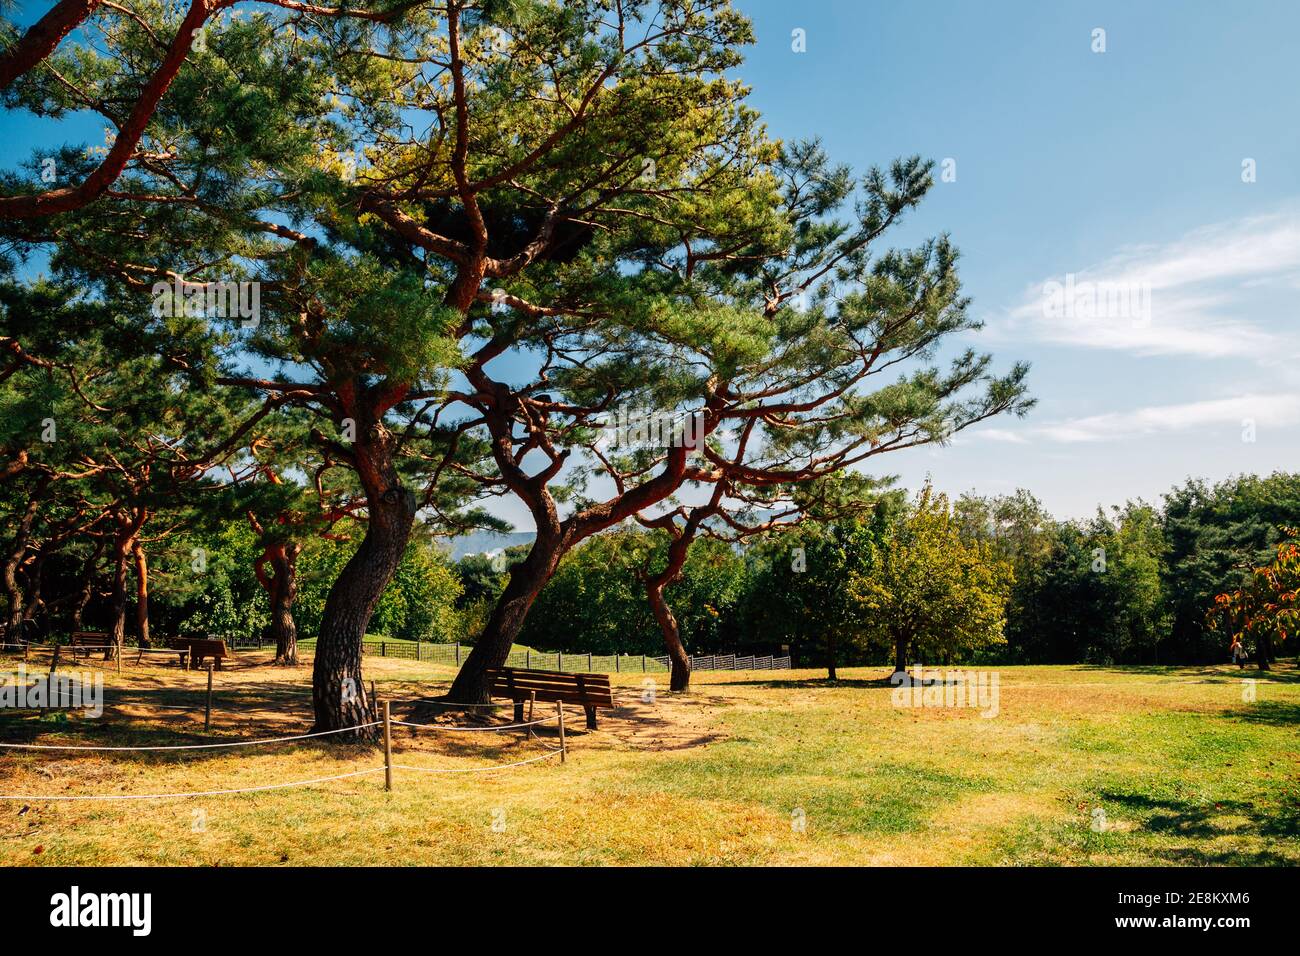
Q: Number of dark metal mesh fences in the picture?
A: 1